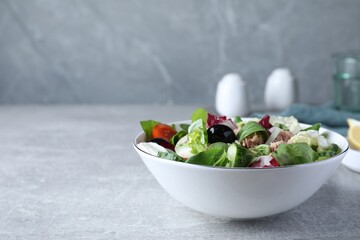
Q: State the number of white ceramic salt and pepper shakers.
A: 2